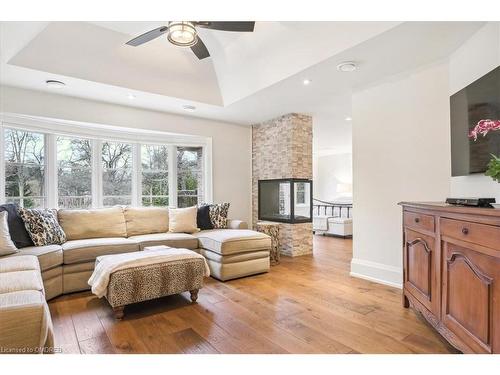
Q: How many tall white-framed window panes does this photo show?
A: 5